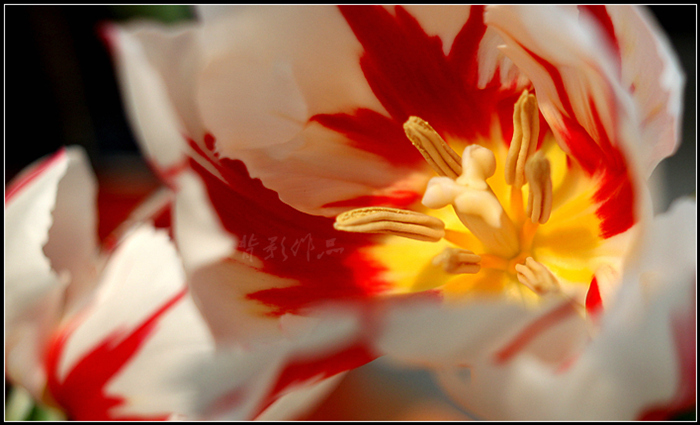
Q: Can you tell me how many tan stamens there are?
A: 6